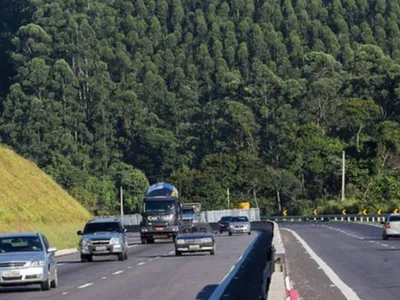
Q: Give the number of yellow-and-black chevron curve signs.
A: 6